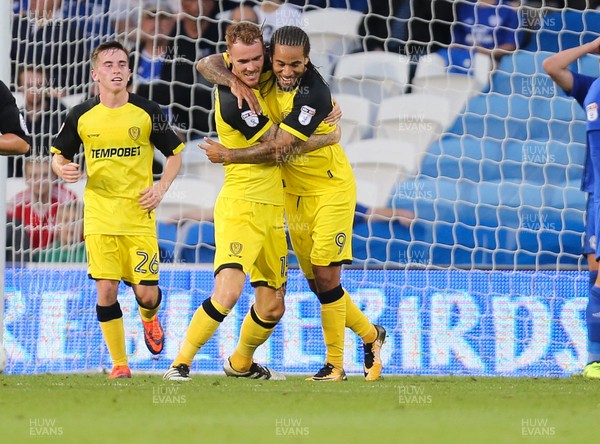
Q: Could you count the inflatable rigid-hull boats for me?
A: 0